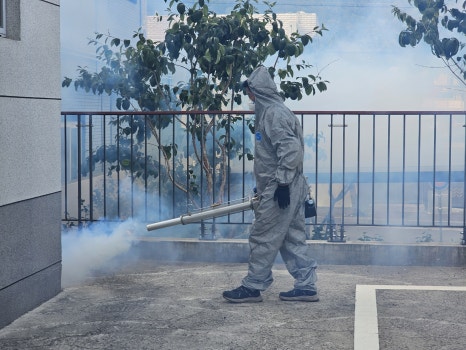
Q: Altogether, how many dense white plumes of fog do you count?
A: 1